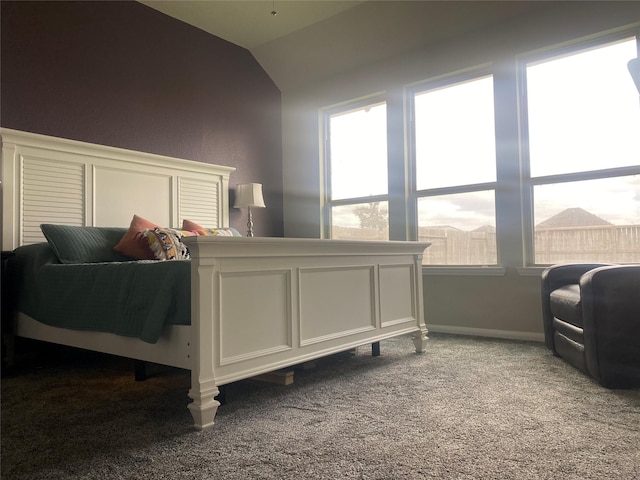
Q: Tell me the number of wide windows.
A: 3